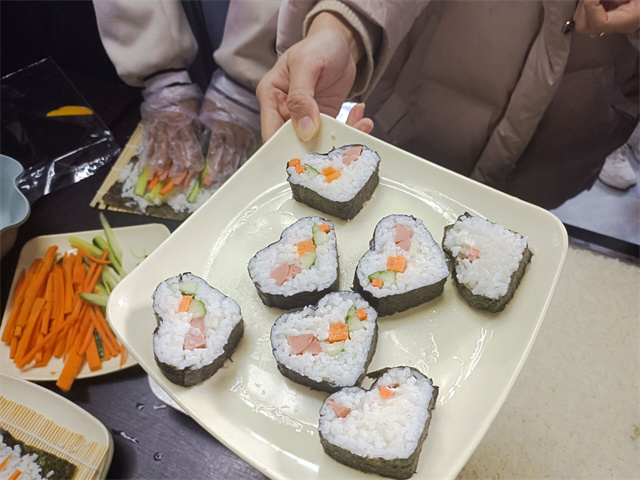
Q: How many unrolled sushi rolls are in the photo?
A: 2